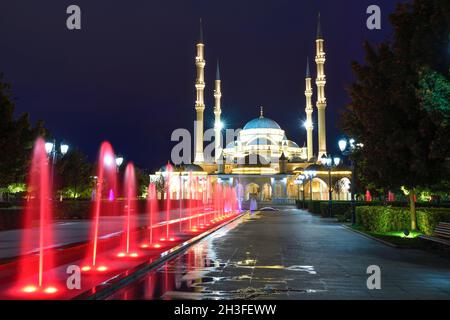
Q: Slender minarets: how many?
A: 4